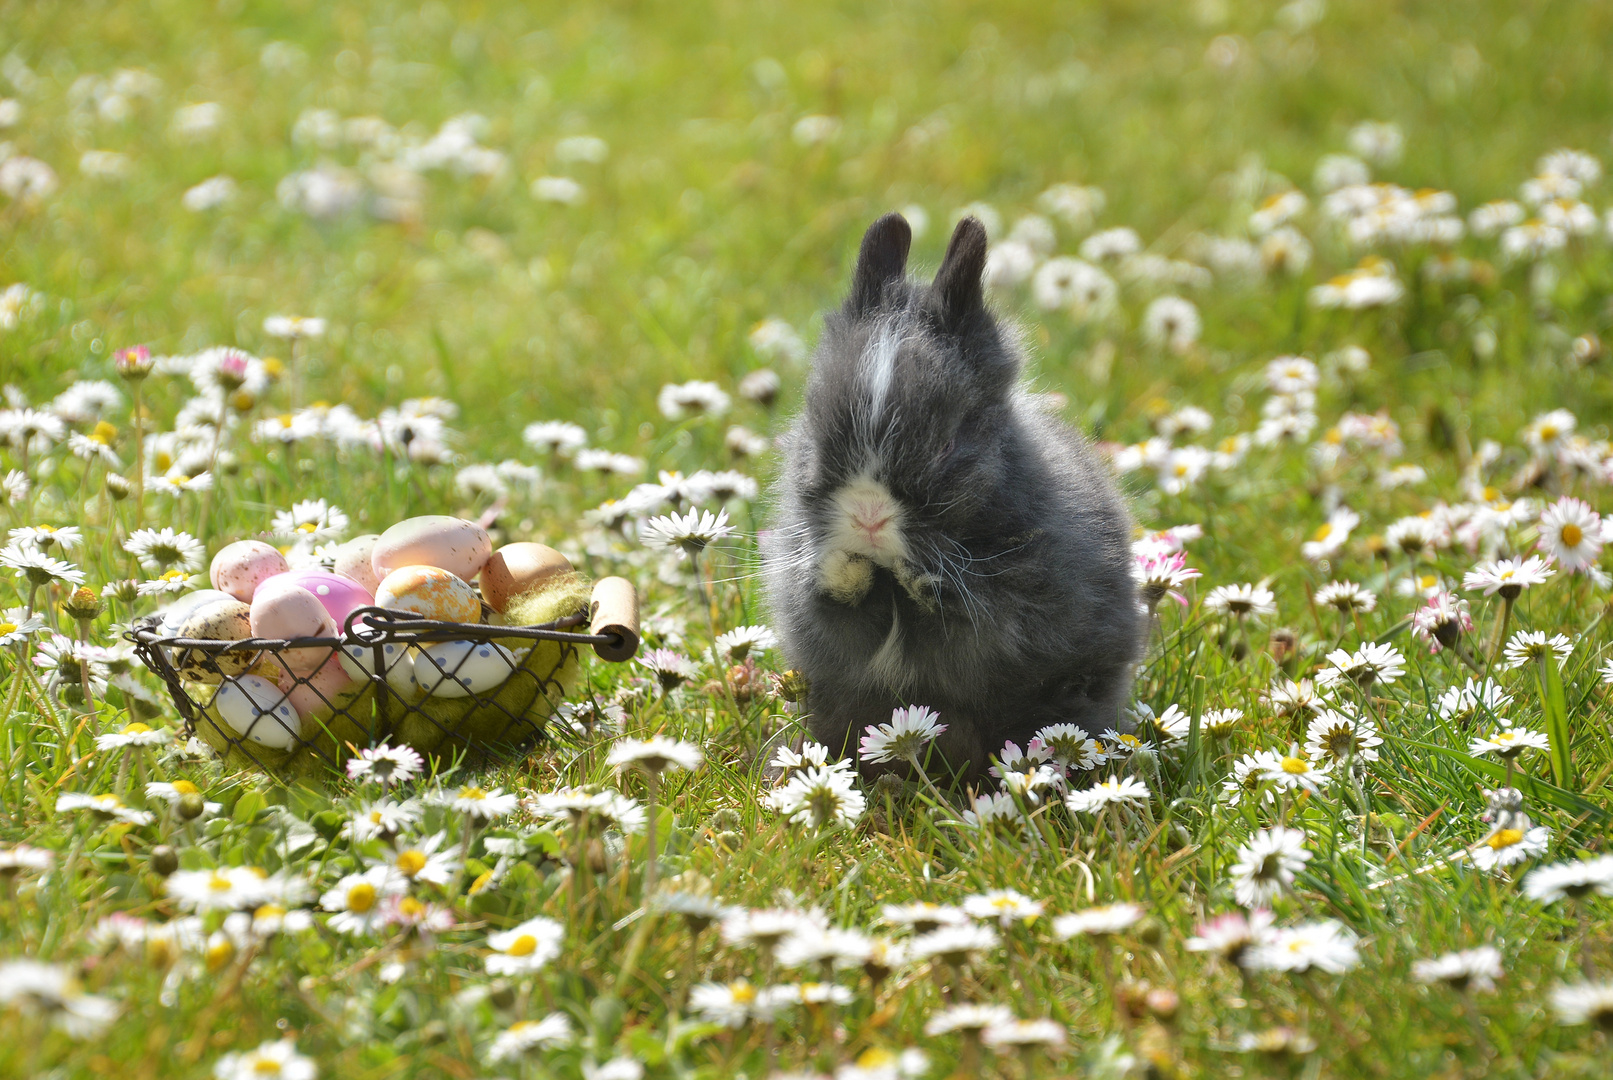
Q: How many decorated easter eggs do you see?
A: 13